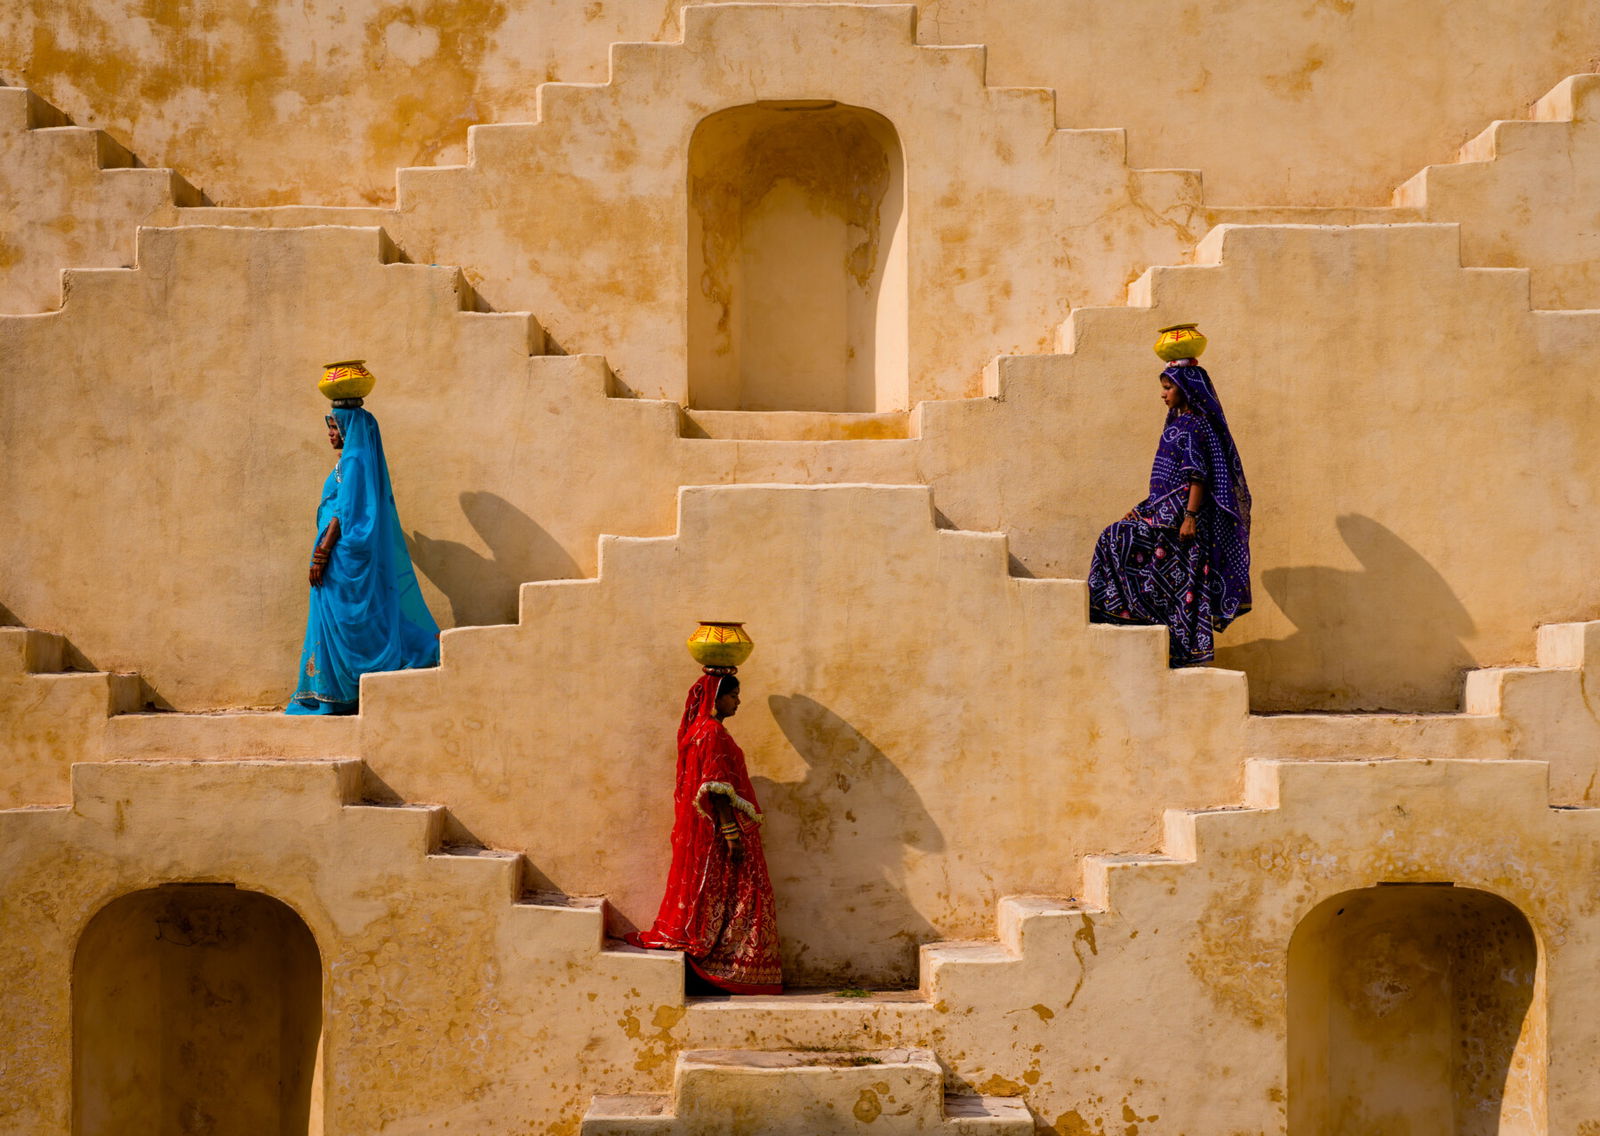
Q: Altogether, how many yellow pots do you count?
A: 3